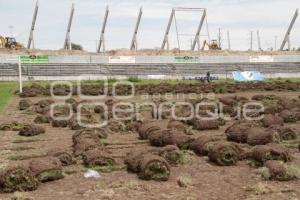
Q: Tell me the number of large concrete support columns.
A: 7